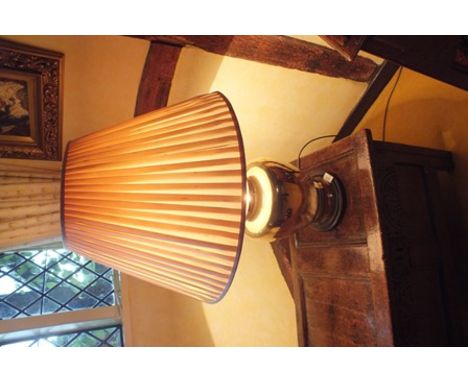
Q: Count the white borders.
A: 2